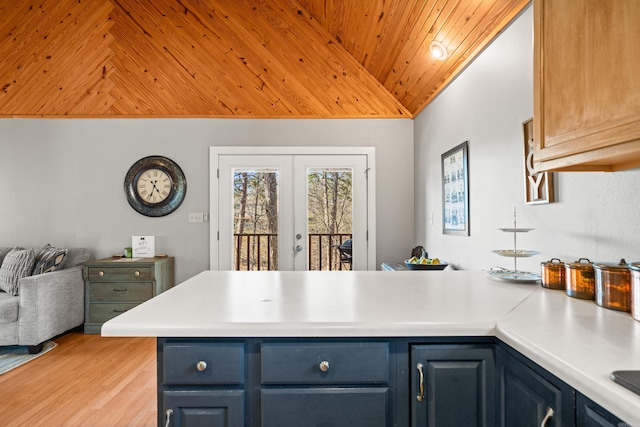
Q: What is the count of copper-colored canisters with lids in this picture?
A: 4